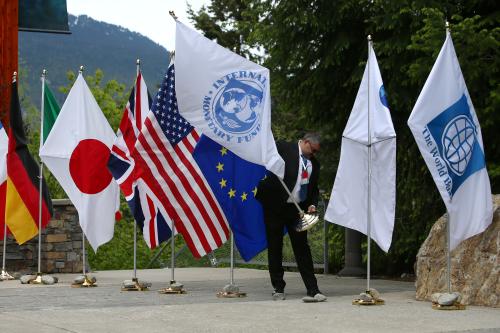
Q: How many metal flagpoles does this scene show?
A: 9